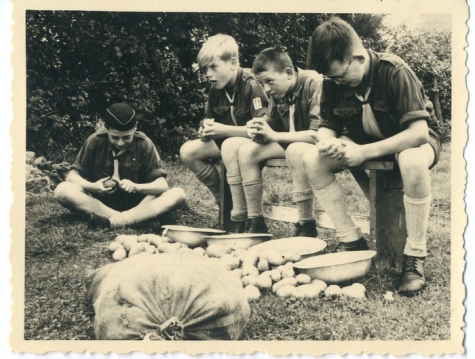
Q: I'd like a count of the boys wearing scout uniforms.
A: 4